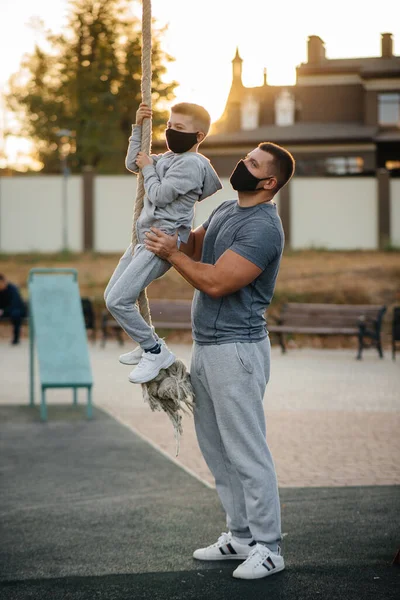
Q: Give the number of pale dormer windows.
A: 2